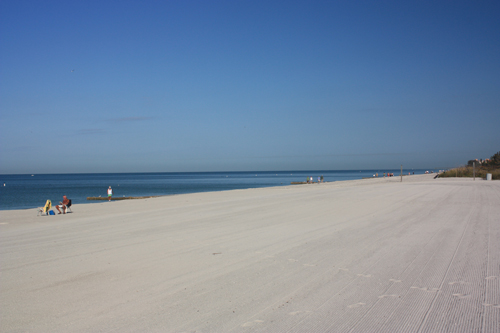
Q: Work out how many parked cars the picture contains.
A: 0